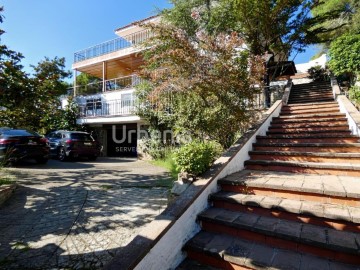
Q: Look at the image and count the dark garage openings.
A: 1